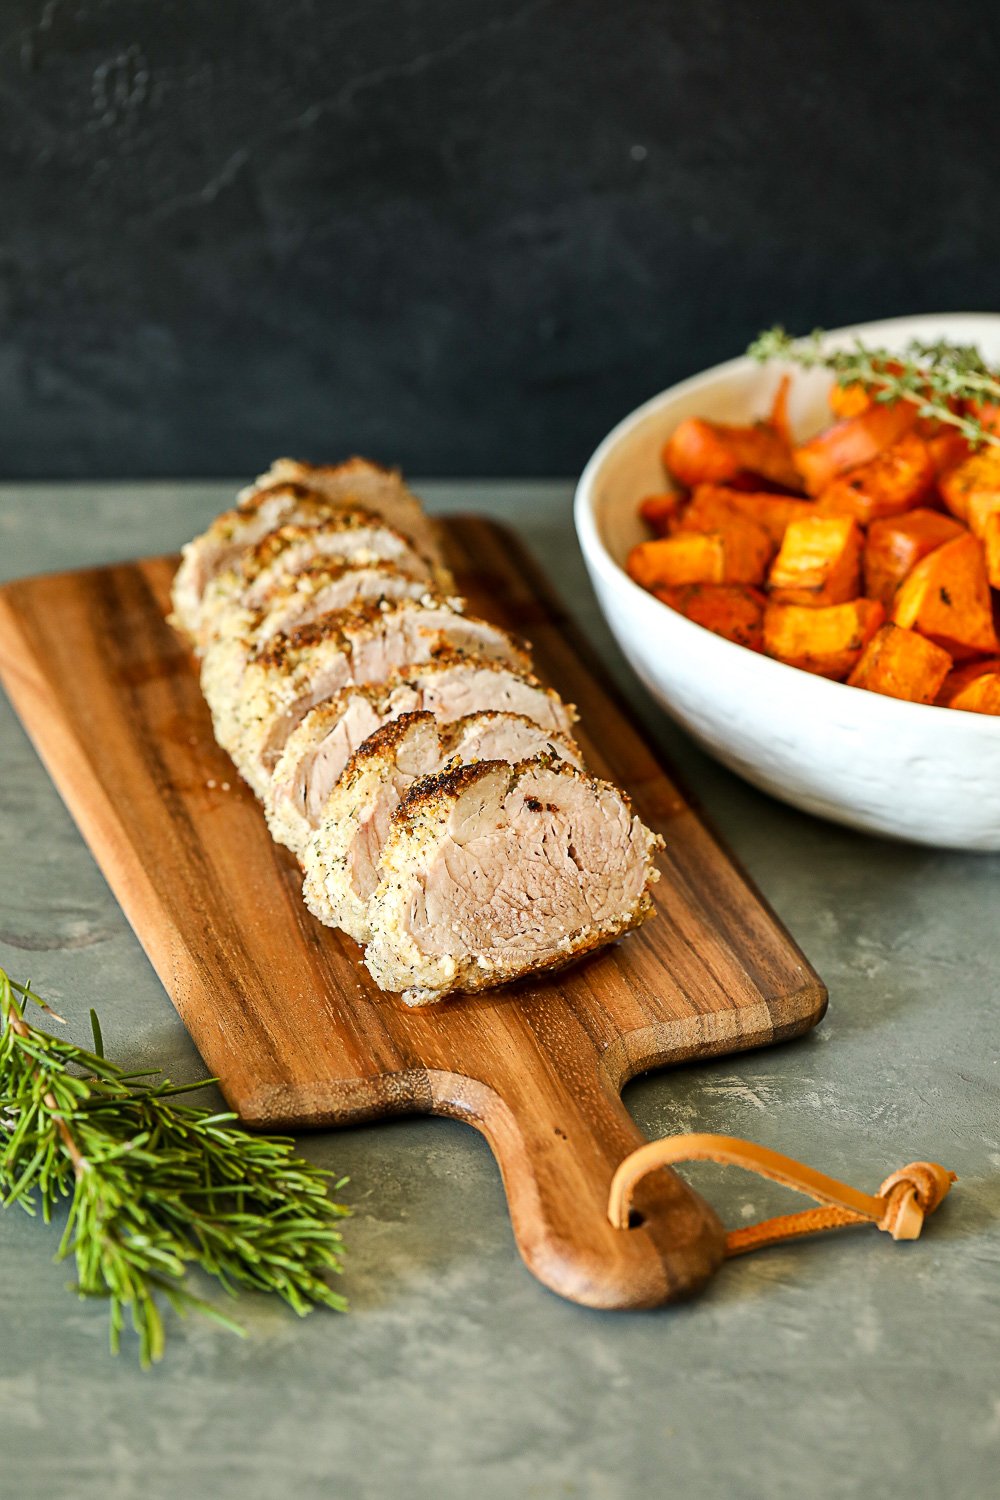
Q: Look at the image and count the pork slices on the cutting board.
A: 8